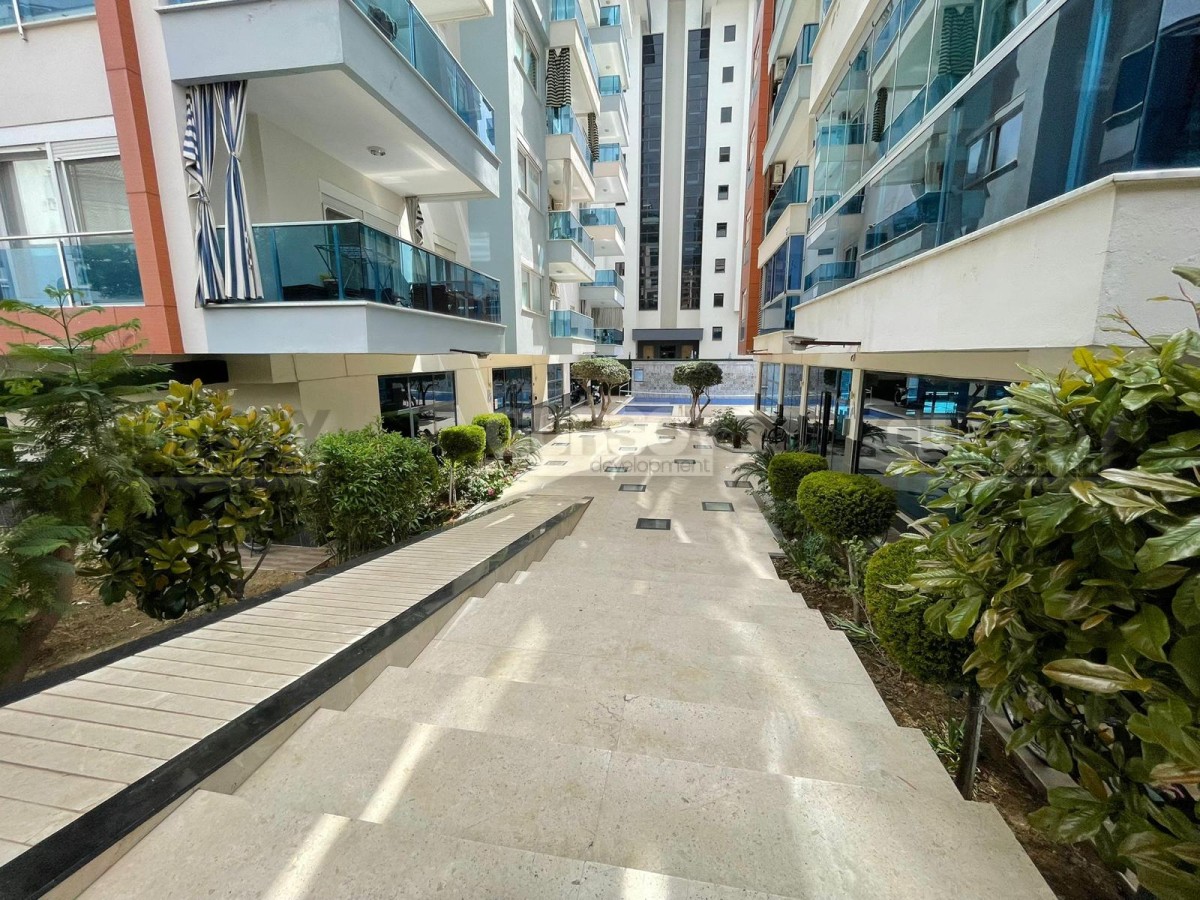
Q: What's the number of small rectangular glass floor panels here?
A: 14